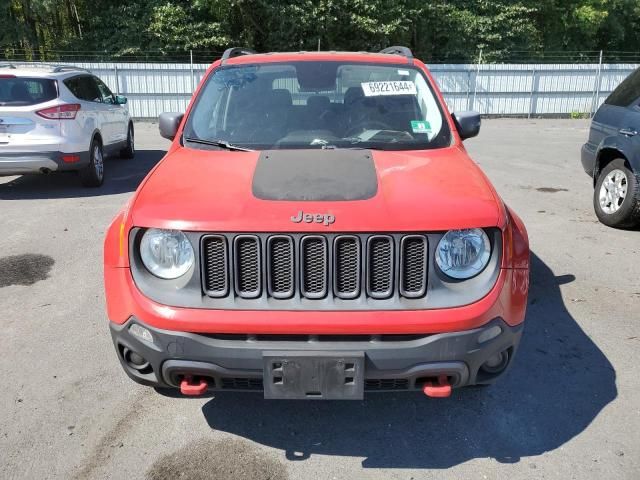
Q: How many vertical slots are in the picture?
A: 7